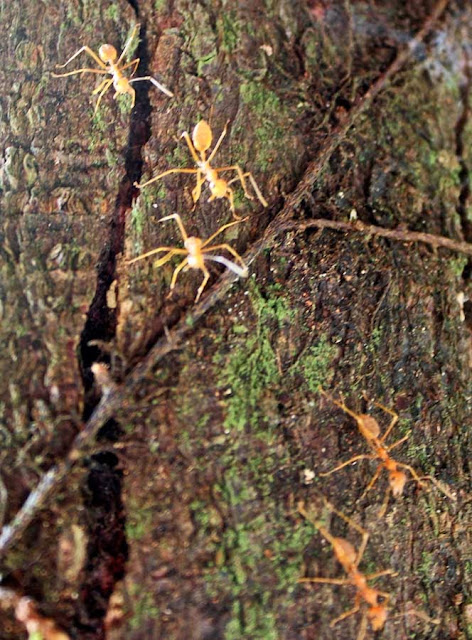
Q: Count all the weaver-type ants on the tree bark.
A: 5